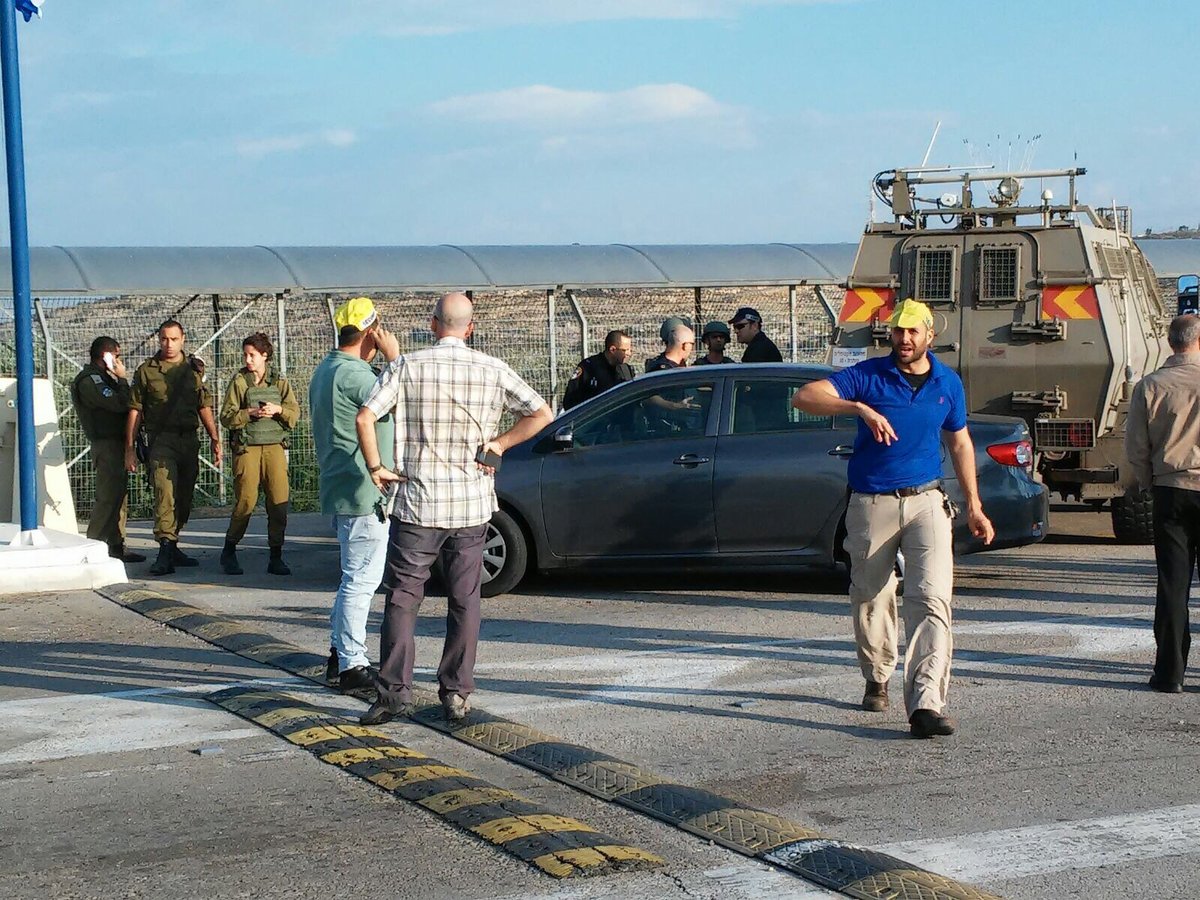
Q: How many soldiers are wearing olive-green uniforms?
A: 3